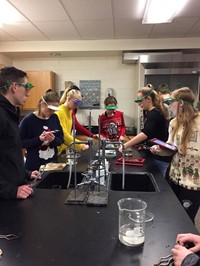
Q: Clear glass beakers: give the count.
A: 1